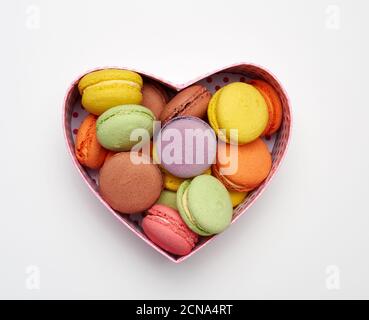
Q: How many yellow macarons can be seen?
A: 4